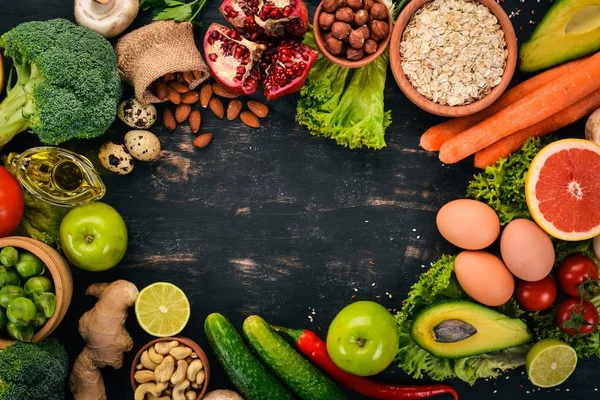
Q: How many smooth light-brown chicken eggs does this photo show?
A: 3